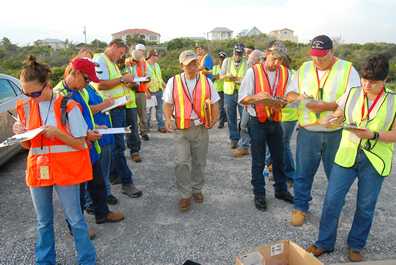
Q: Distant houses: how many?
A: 5